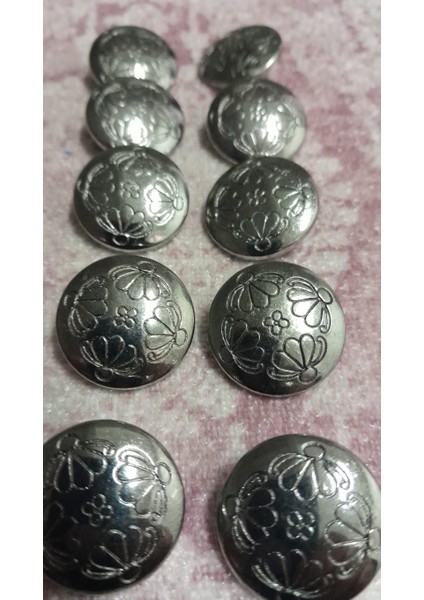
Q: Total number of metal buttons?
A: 10